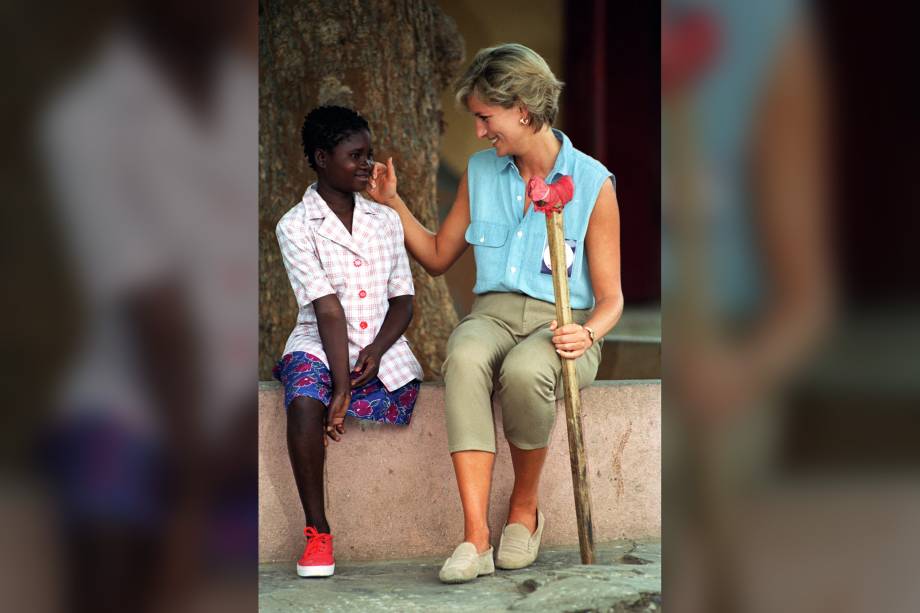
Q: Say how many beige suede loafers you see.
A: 2